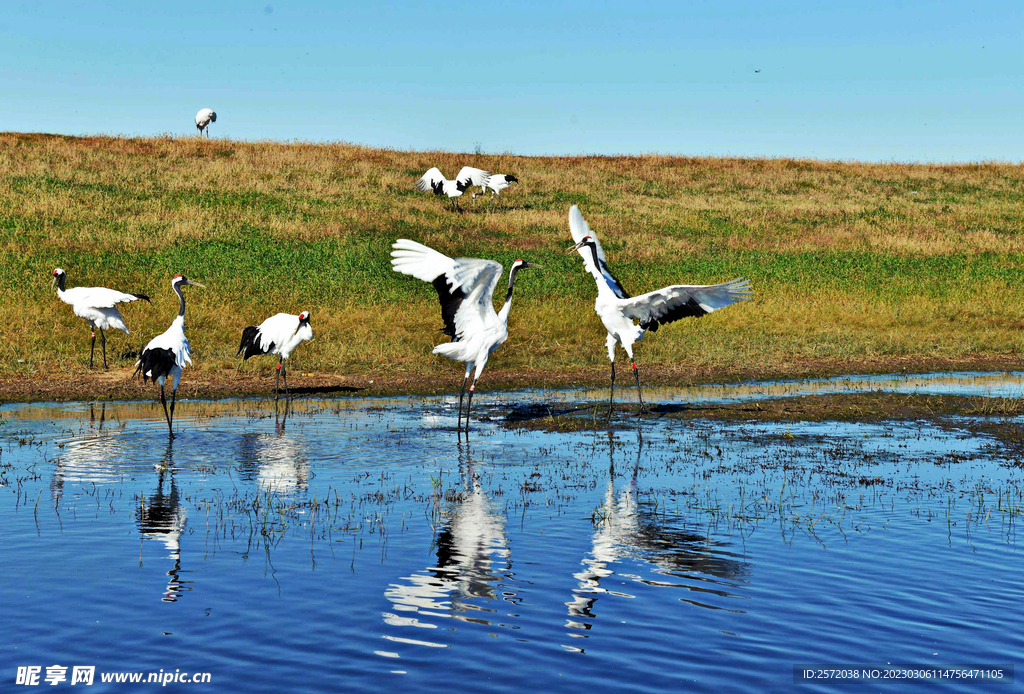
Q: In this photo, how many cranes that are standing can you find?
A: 8